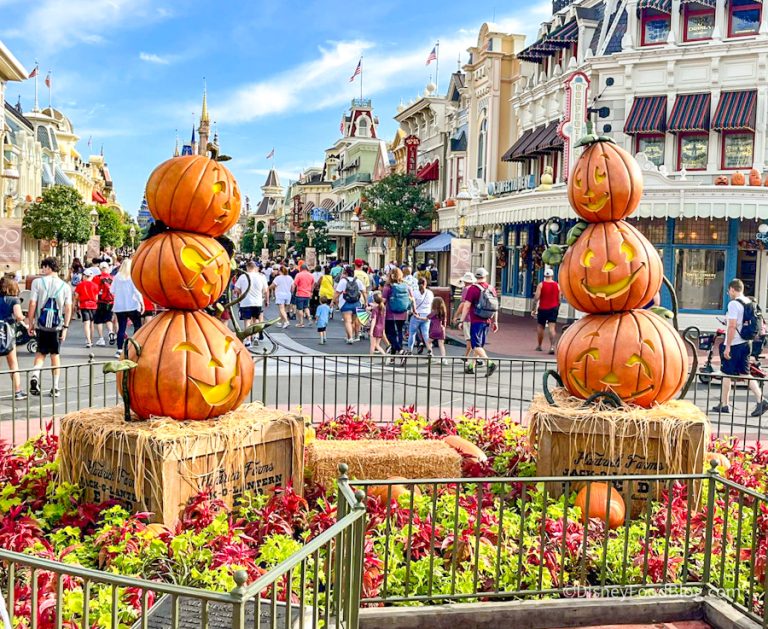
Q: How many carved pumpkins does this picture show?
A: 6